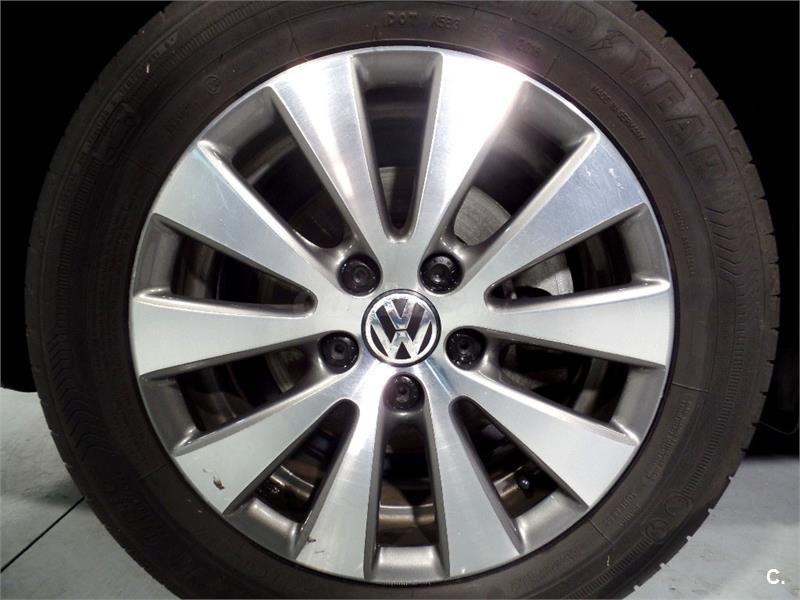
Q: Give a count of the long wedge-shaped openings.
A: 10